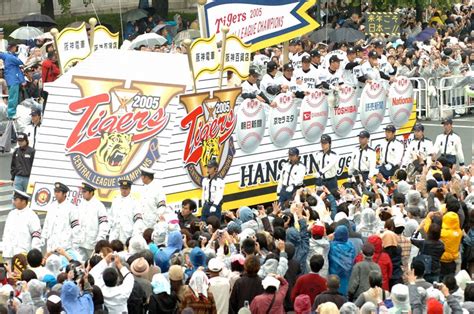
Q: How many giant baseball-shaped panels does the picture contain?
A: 6